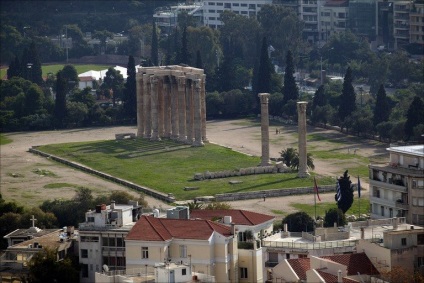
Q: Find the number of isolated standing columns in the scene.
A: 2